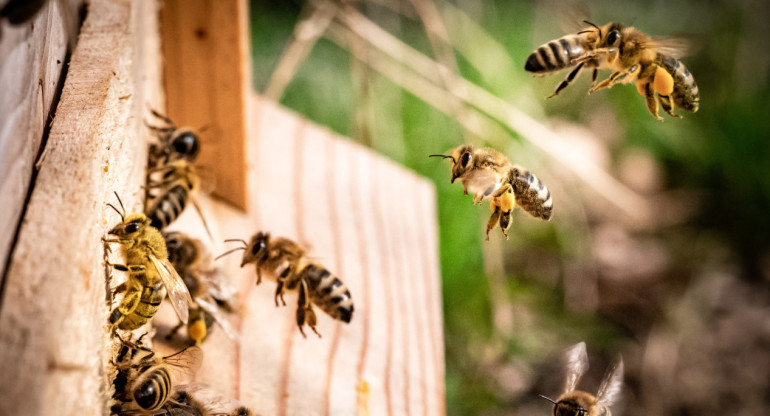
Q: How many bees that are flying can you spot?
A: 5